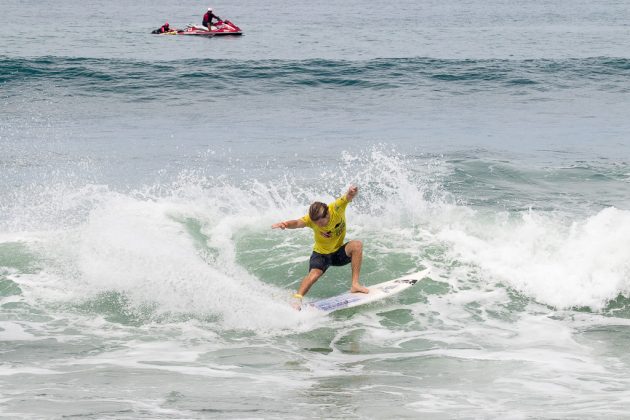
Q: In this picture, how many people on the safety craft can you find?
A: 2